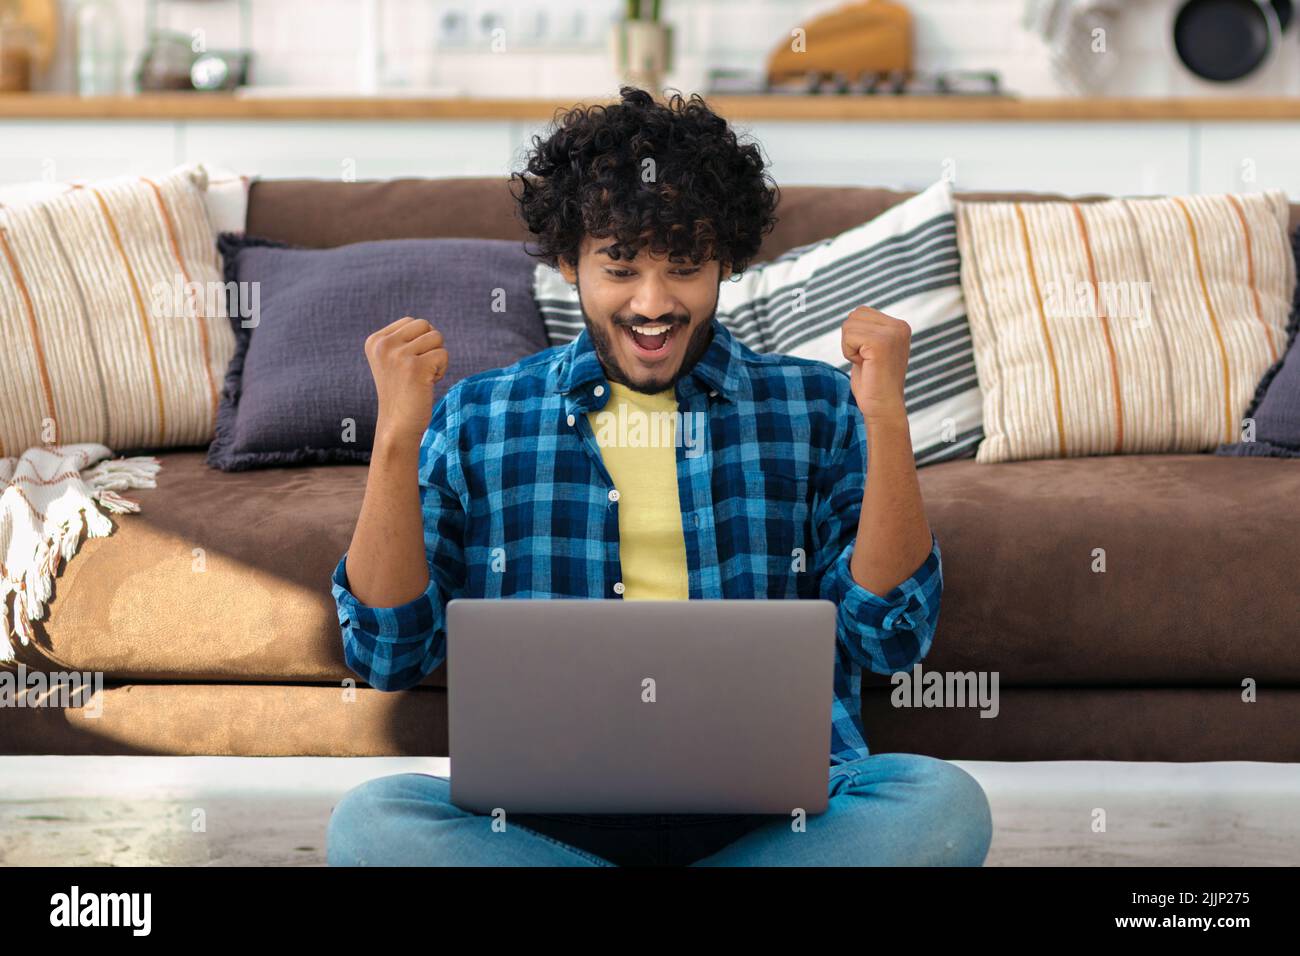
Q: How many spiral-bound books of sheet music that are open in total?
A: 0